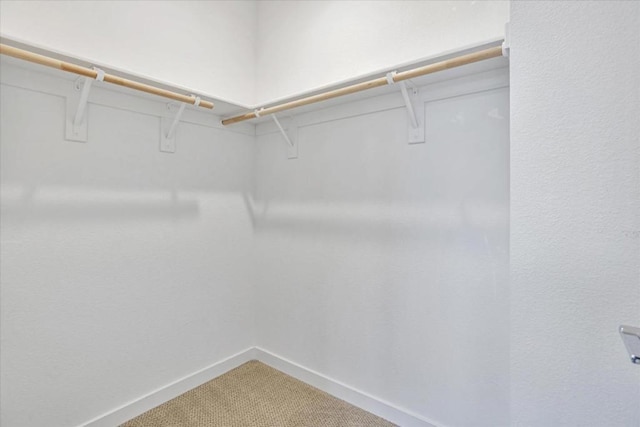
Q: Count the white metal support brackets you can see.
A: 4